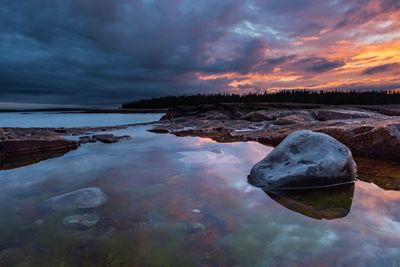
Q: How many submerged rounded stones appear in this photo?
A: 2